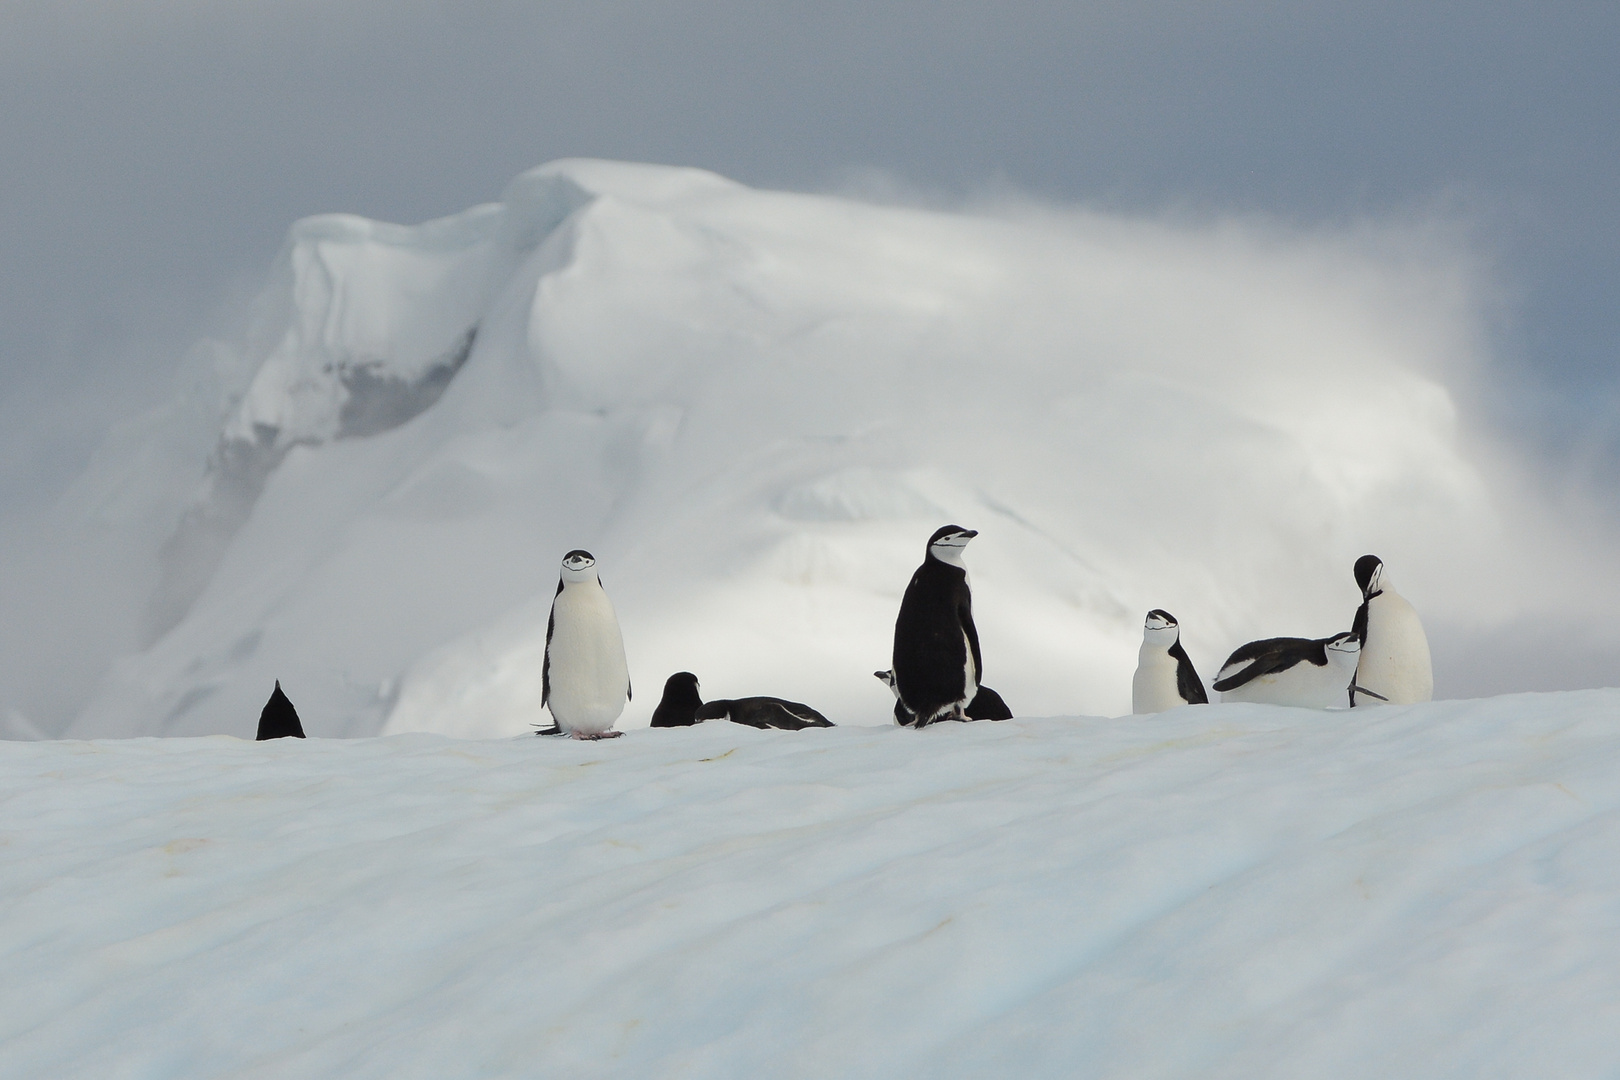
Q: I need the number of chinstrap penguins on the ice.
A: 9